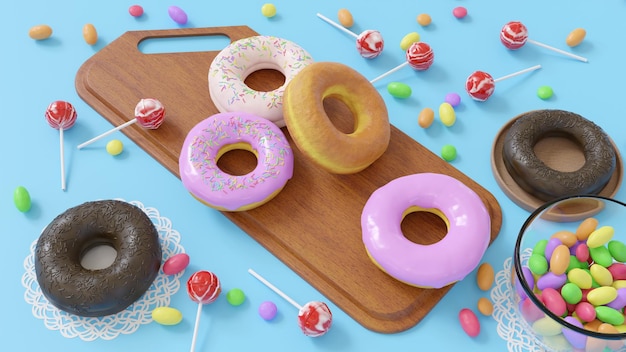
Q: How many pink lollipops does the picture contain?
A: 0